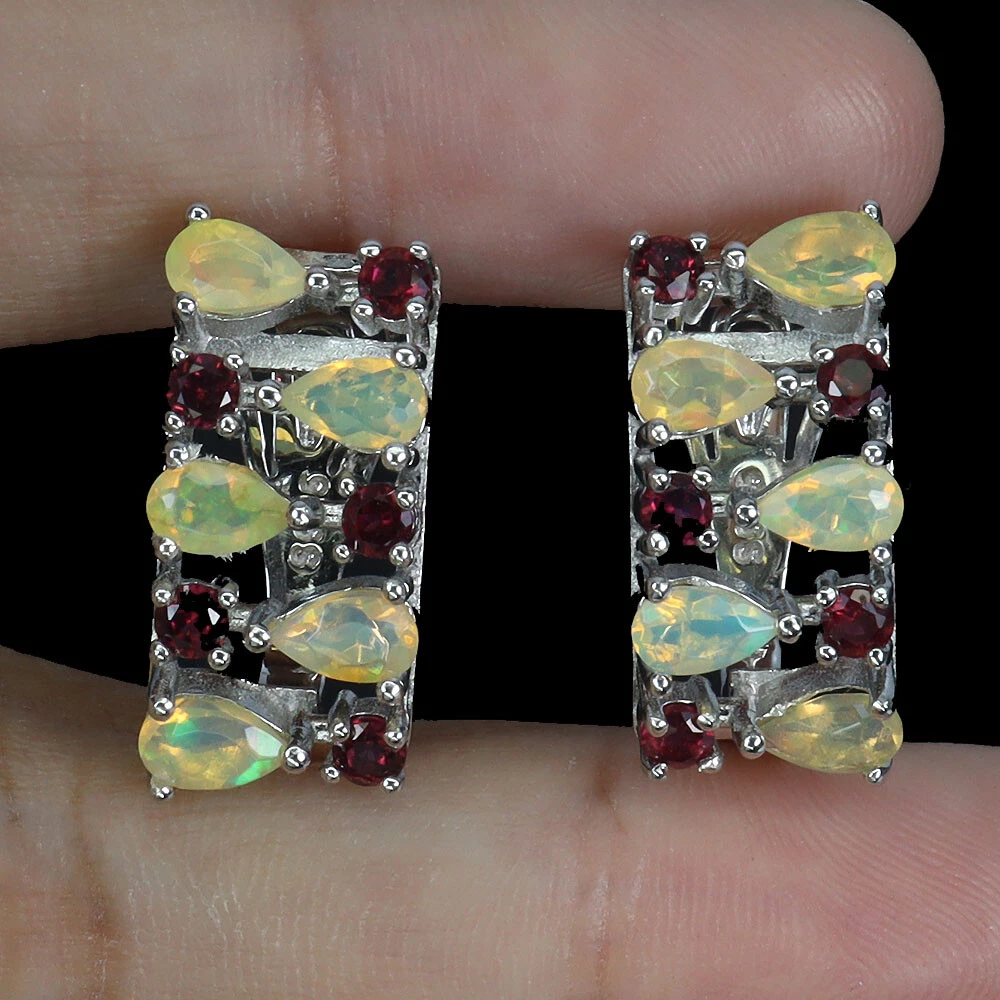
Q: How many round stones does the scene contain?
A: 10